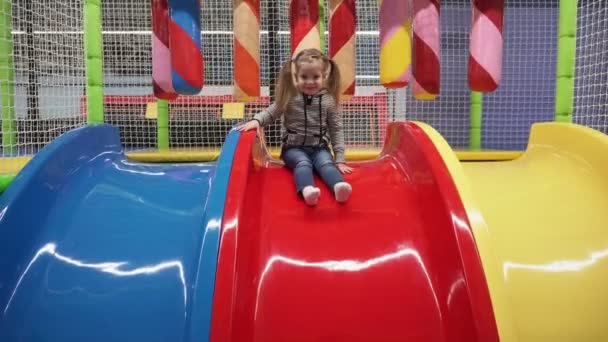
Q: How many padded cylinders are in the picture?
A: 8